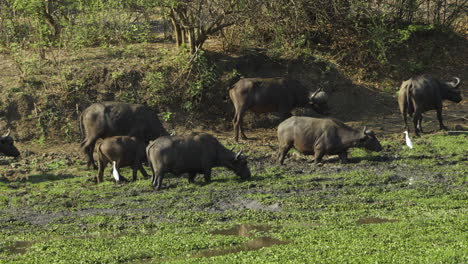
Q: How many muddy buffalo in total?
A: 7